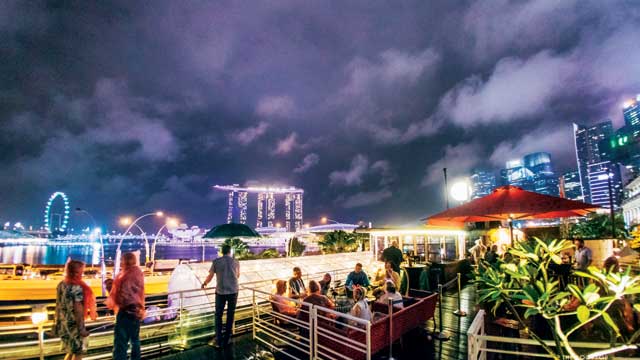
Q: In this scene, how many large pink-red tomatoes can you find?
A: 0